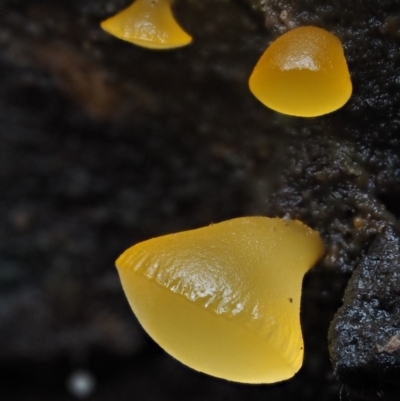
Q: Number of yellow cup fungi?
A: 3